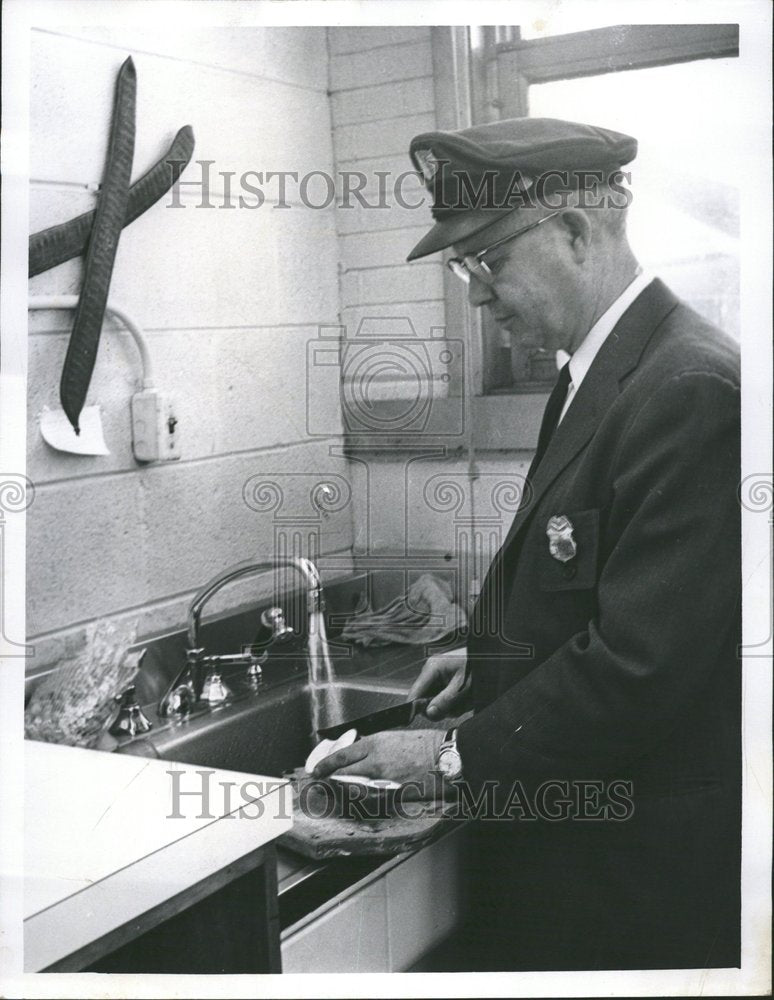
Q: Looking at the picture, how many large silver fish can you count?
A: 0